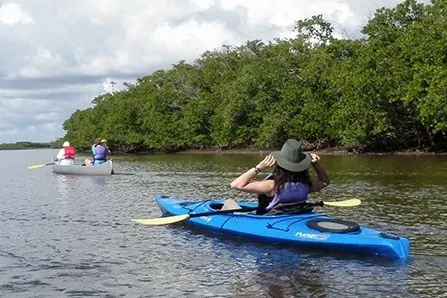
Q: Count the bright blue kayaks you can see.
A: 1